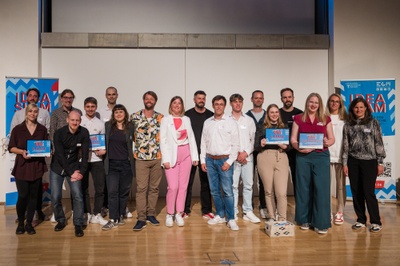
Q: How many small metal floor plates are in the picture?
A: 1